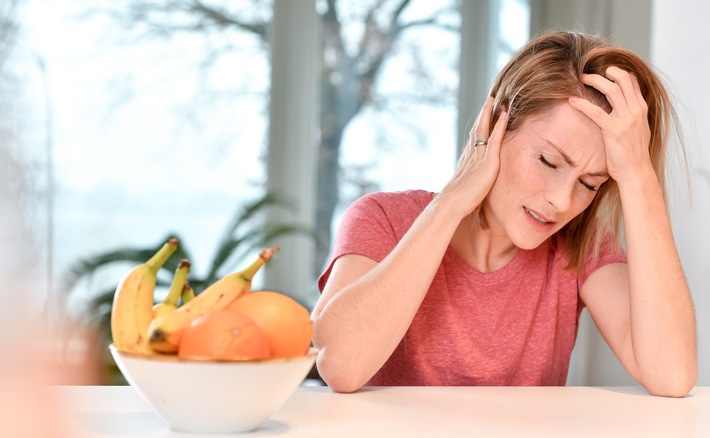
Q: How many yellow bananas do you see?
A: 4